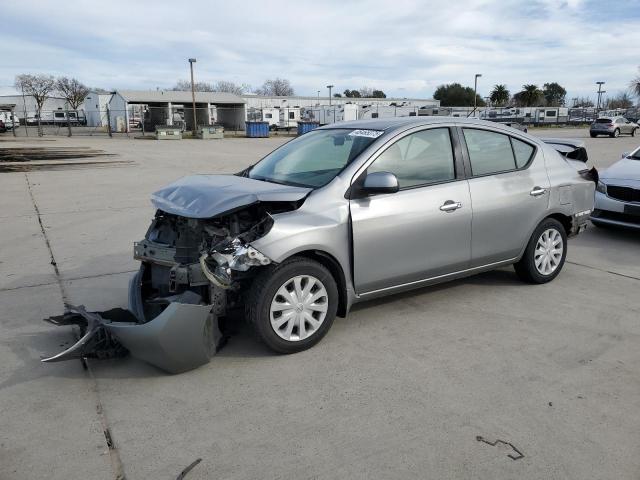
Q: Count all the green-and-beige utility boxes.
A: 2